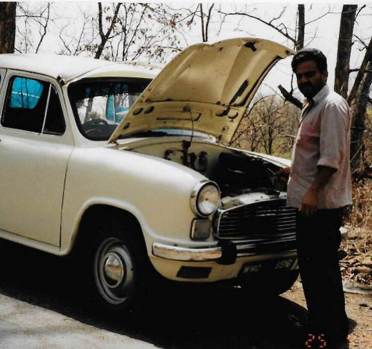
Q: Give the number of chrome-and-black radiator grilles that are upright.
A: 1